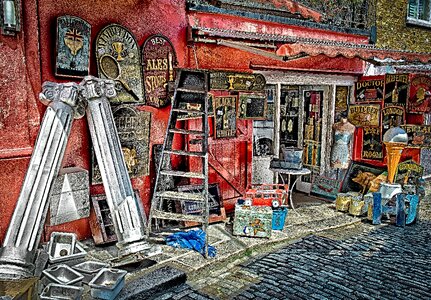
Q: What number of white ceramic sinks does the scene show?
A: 6